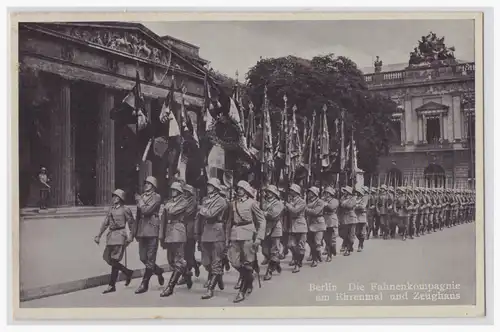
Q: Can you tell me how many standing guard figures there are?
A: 1